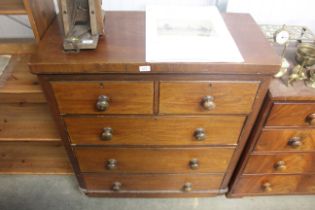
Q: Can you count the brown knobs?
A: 12